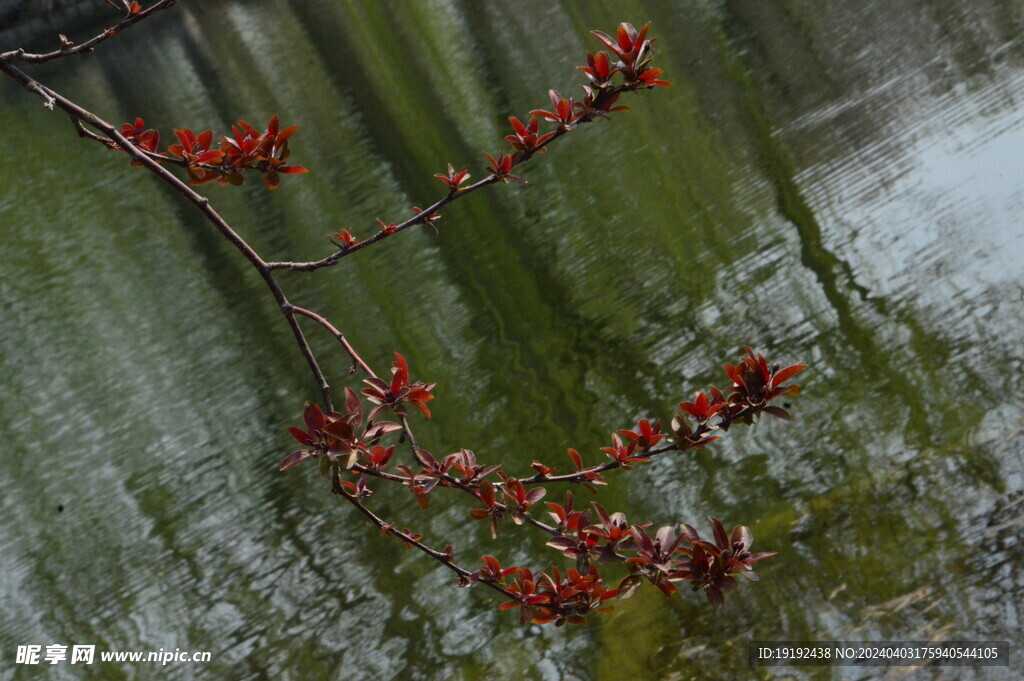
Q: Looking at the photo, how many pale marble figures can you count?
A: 0